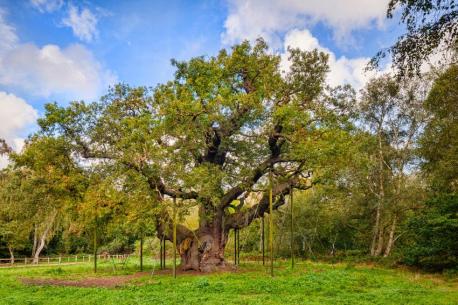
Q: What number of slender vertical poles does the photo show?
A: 10